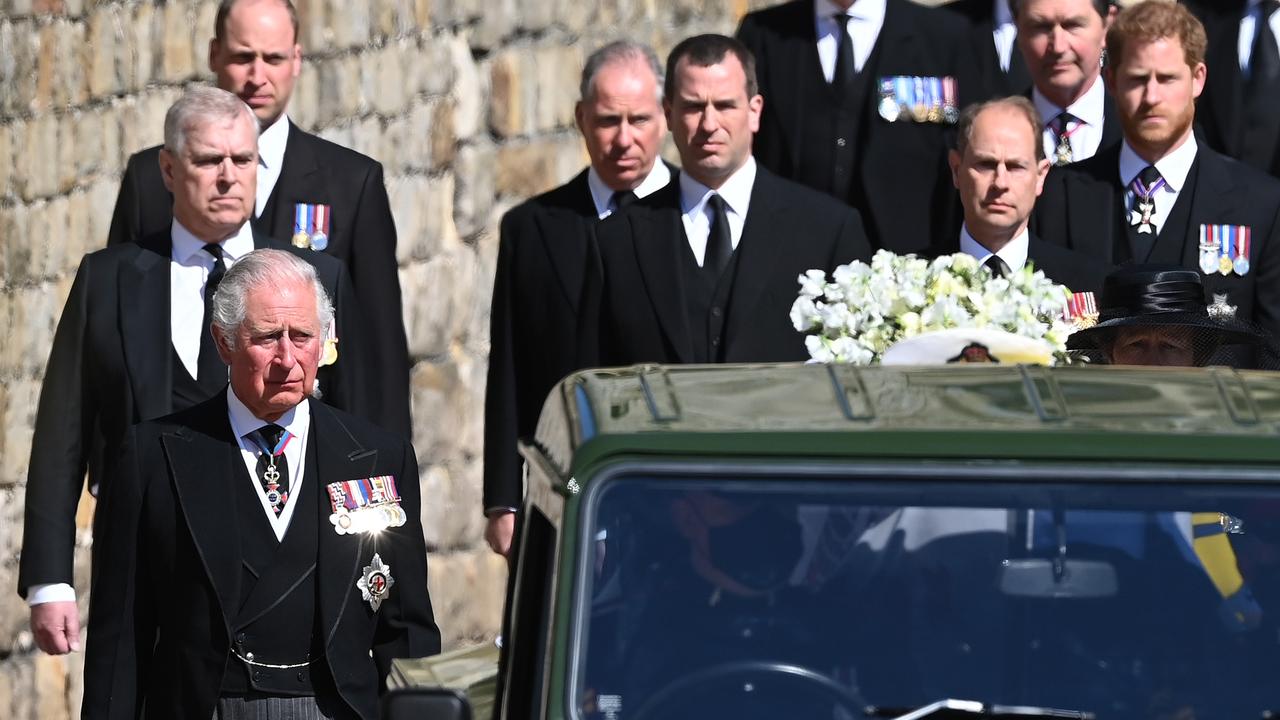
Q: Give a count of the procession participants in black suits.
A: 11